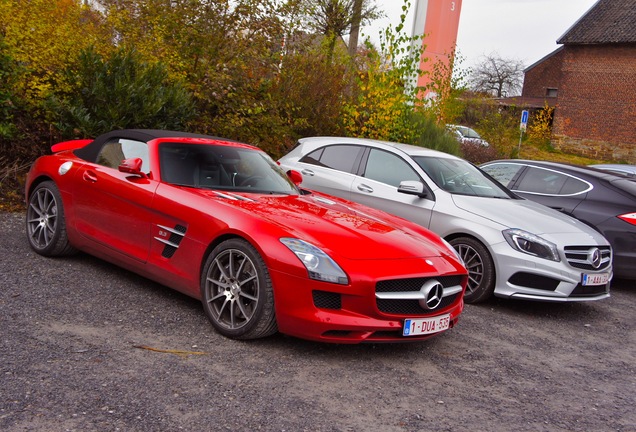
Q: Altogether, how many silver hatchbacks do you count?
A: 1